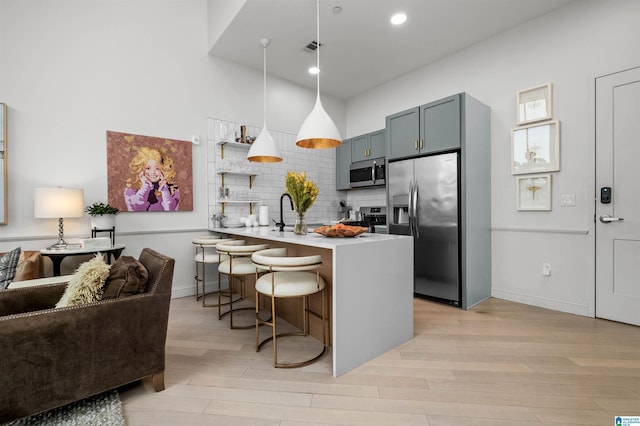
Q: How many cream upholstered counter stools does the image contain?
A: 3